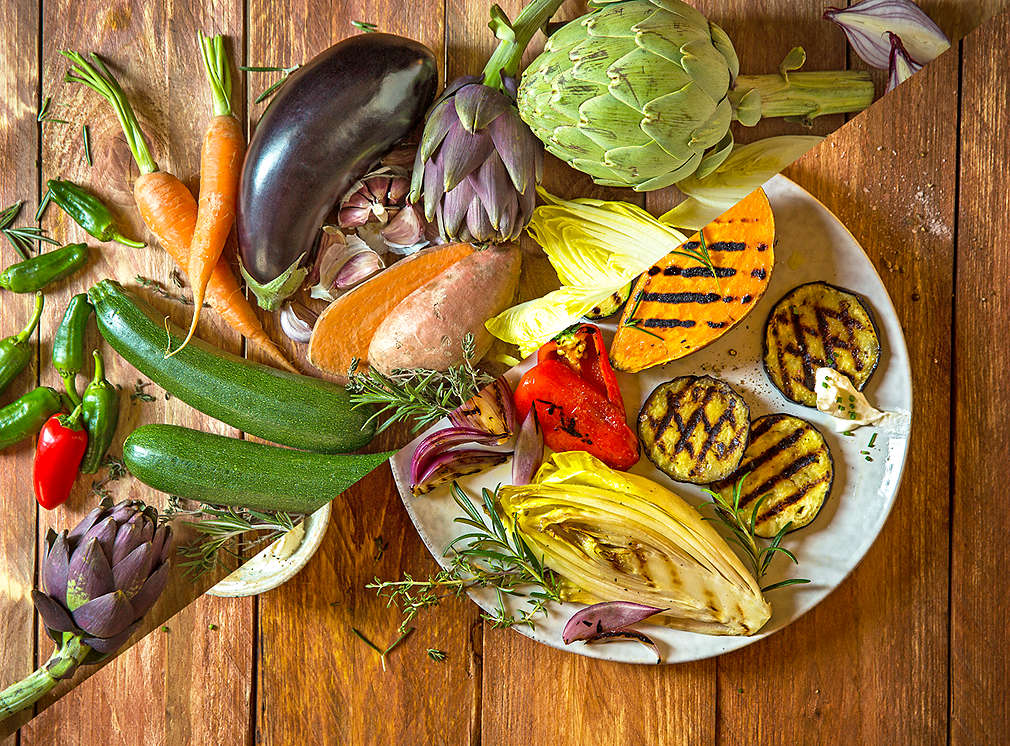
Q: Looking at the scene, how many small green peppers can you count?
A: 6